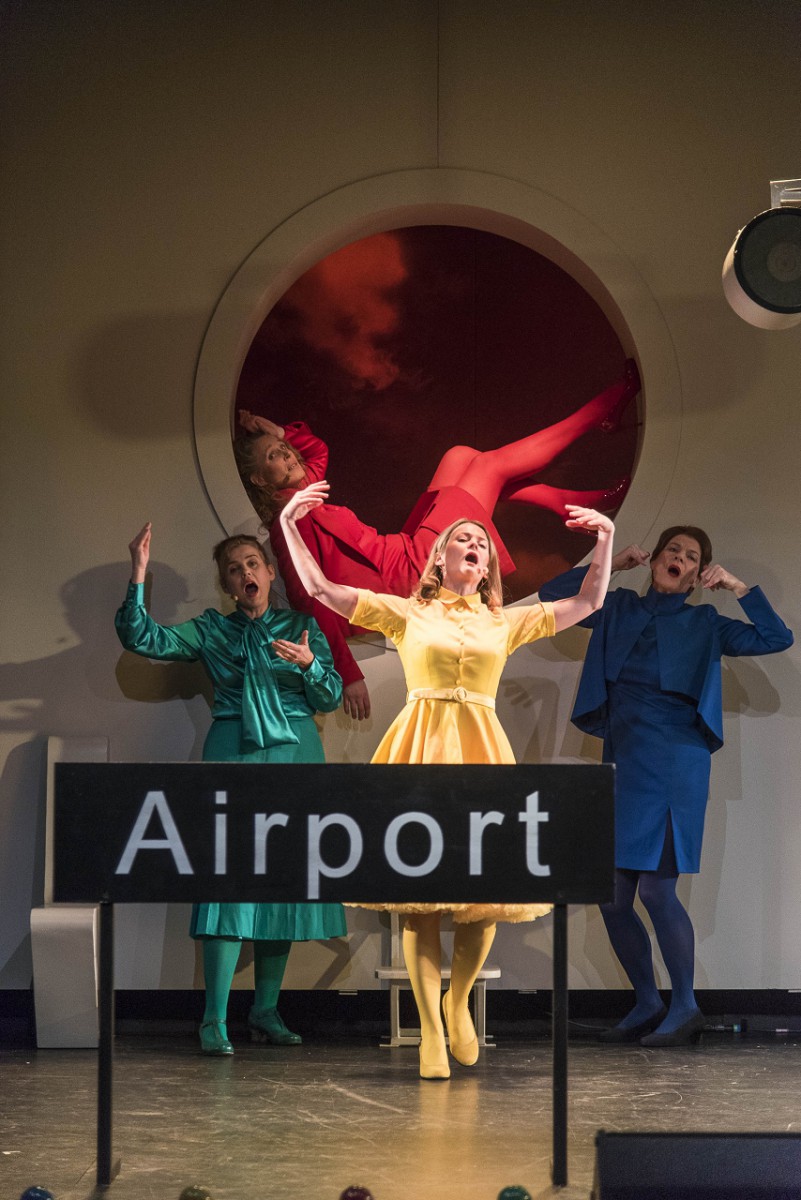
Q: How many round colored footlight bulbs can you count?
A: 4